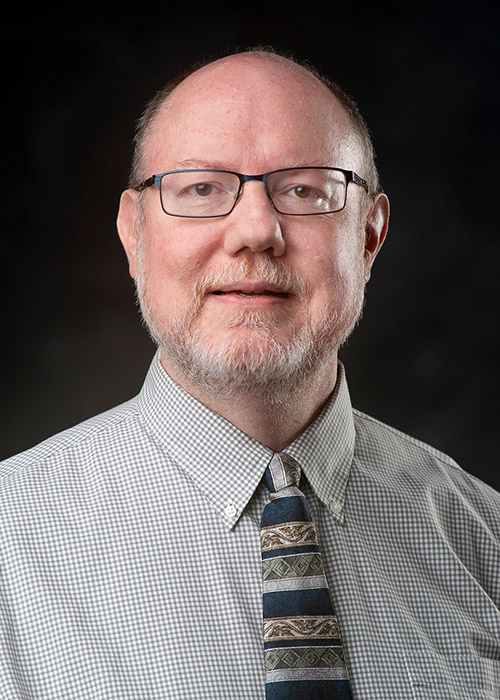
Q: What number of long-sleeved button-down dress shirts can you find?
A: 1